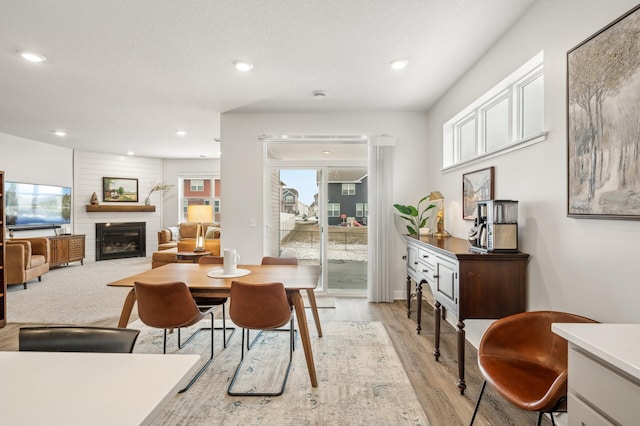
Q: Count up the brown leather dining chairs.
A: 4